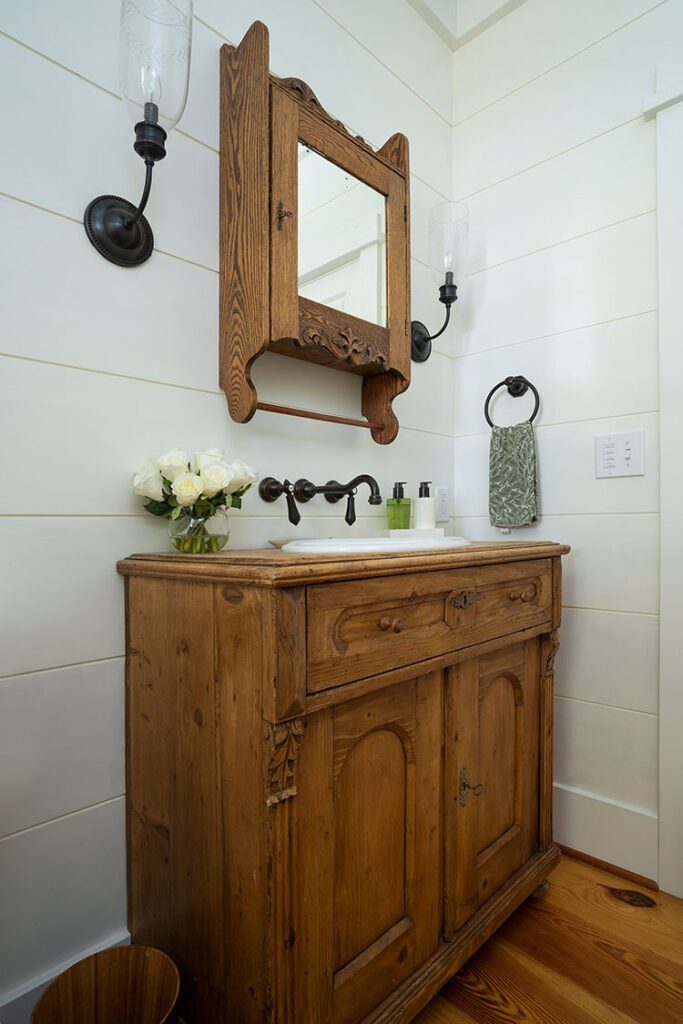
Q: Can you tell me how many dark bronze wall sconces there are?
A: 2